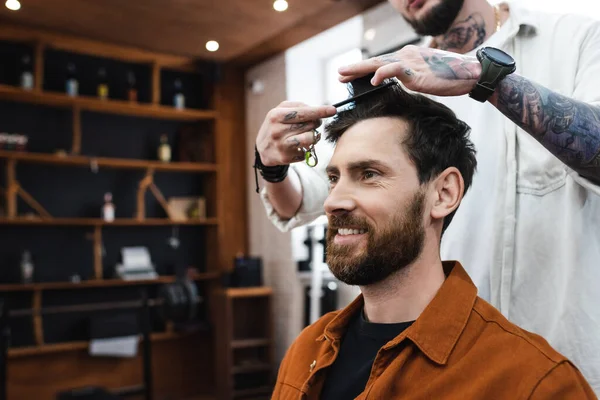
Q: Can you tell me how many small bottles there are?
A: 8